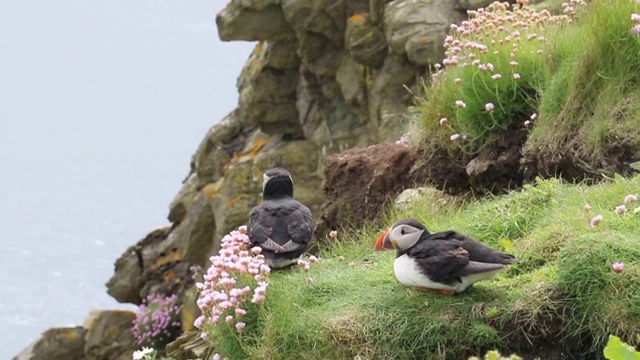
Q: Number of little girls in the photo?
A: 0